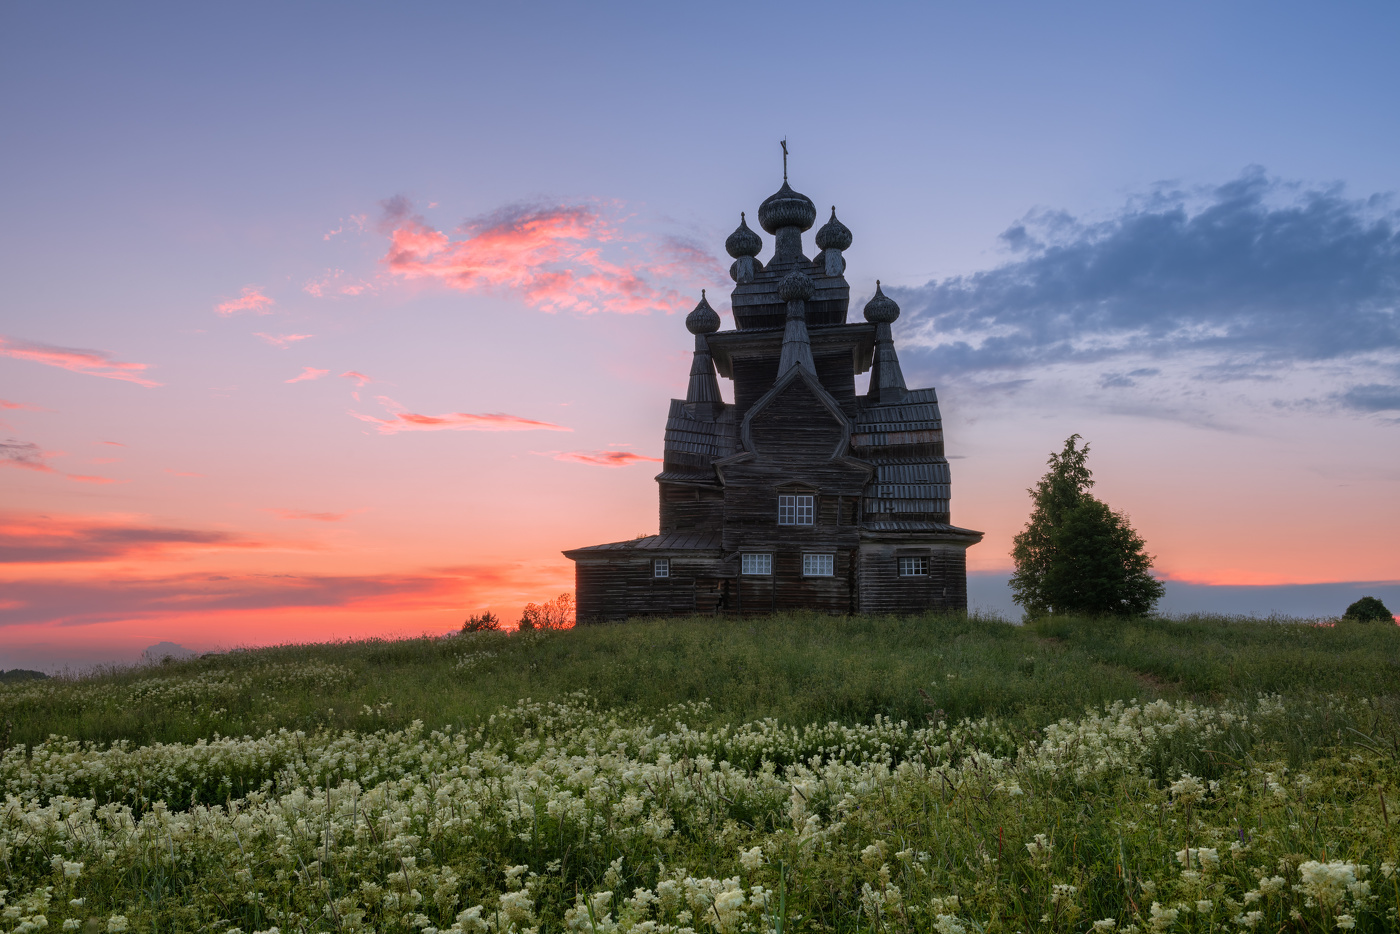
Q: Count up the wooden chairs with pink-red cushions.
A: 0